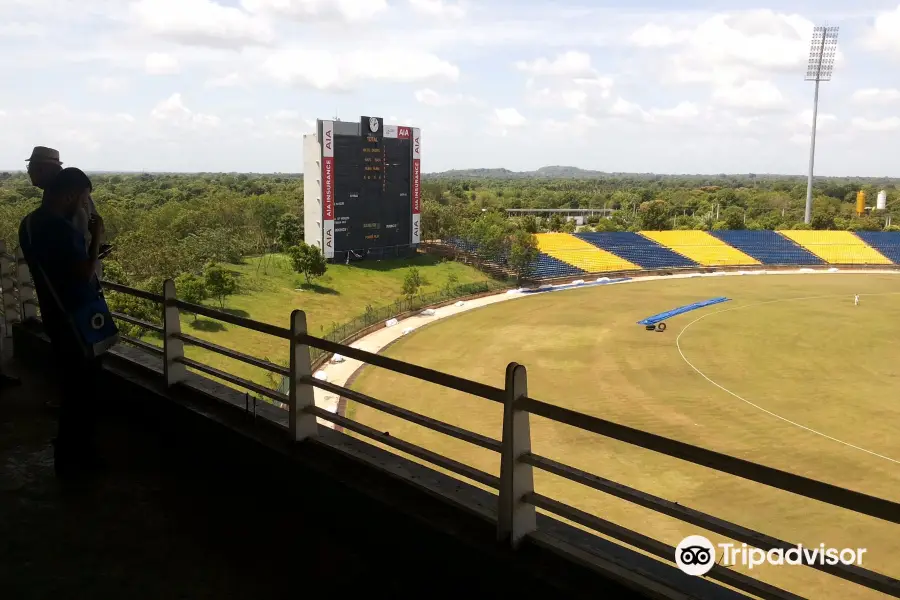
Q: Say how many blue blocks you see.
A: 4